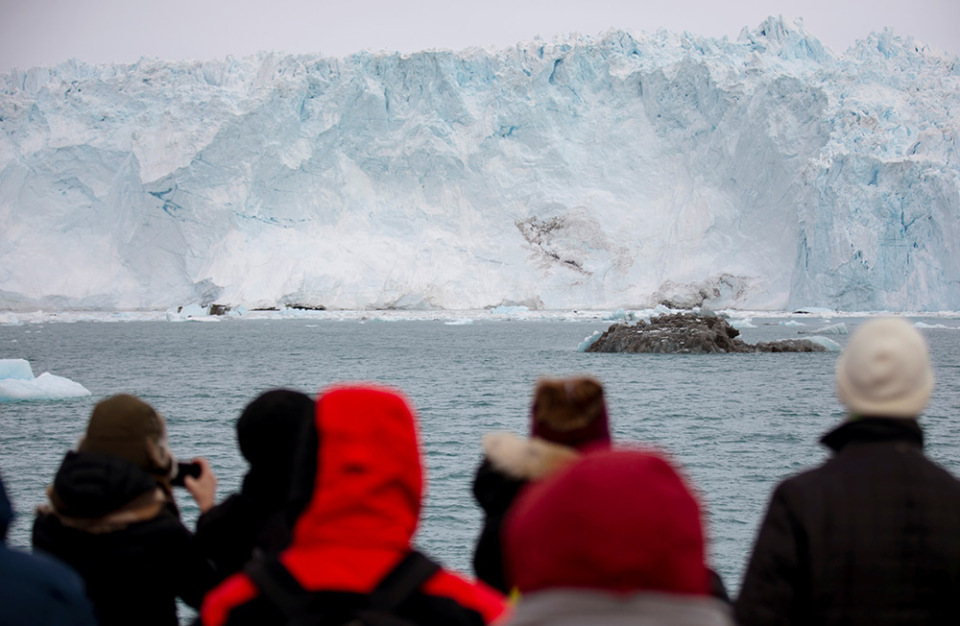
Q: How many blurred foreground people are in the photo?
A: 7